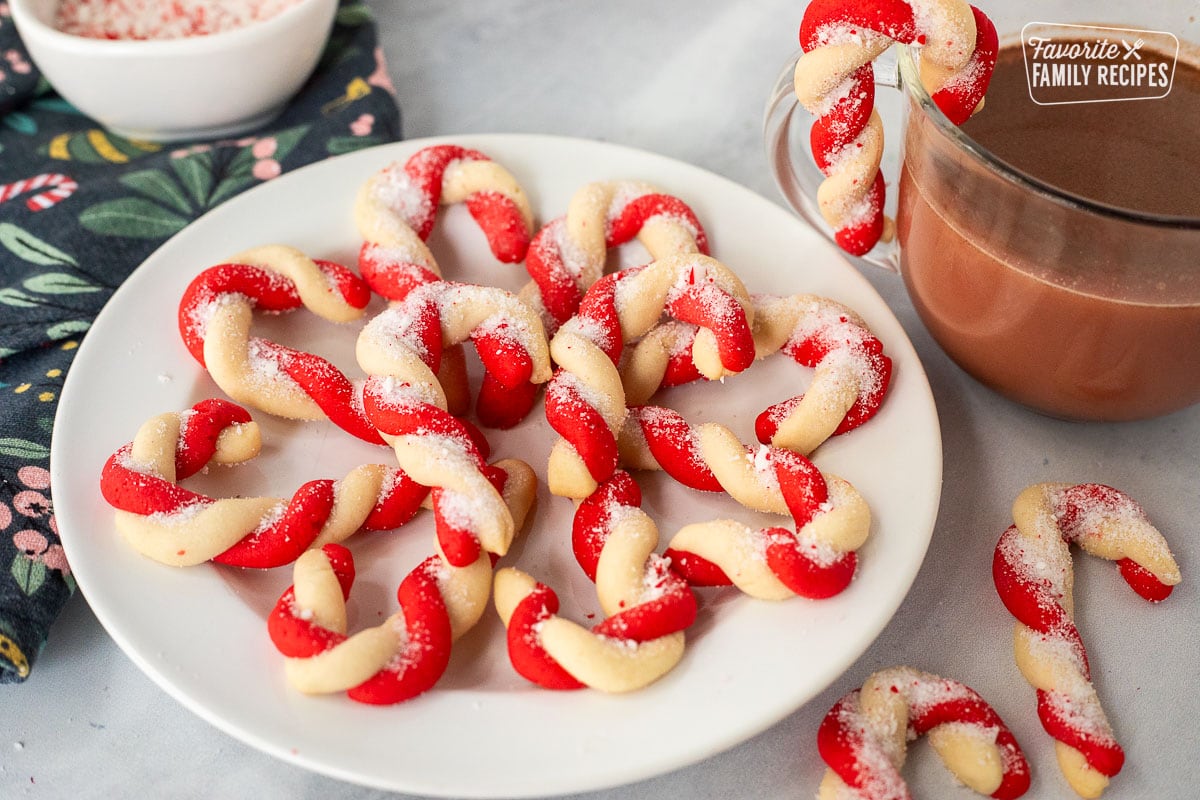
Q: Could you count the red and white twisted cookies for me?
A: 13